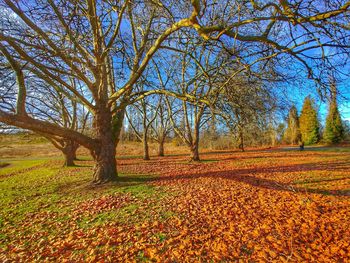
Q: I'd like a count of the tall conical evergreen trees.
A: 3